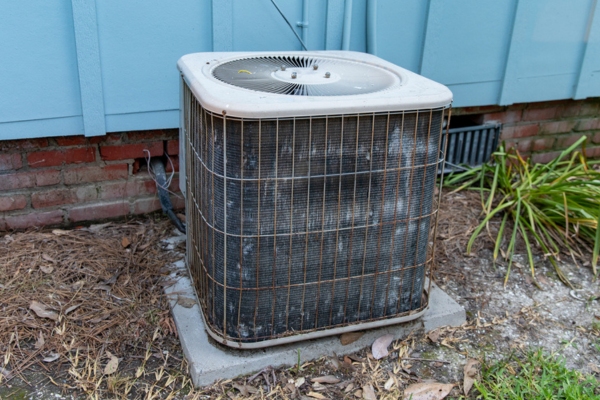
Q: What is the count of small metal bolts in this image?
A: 4